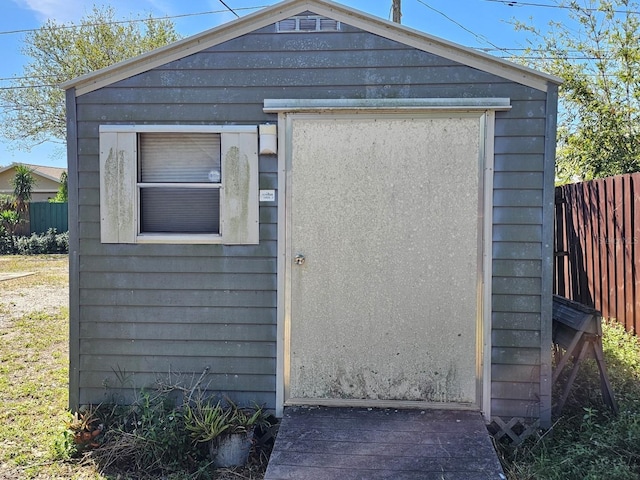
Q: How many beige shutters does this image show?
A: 2